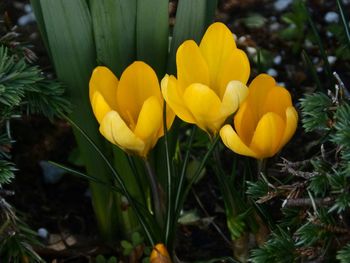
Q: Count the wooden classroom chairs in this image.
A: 0